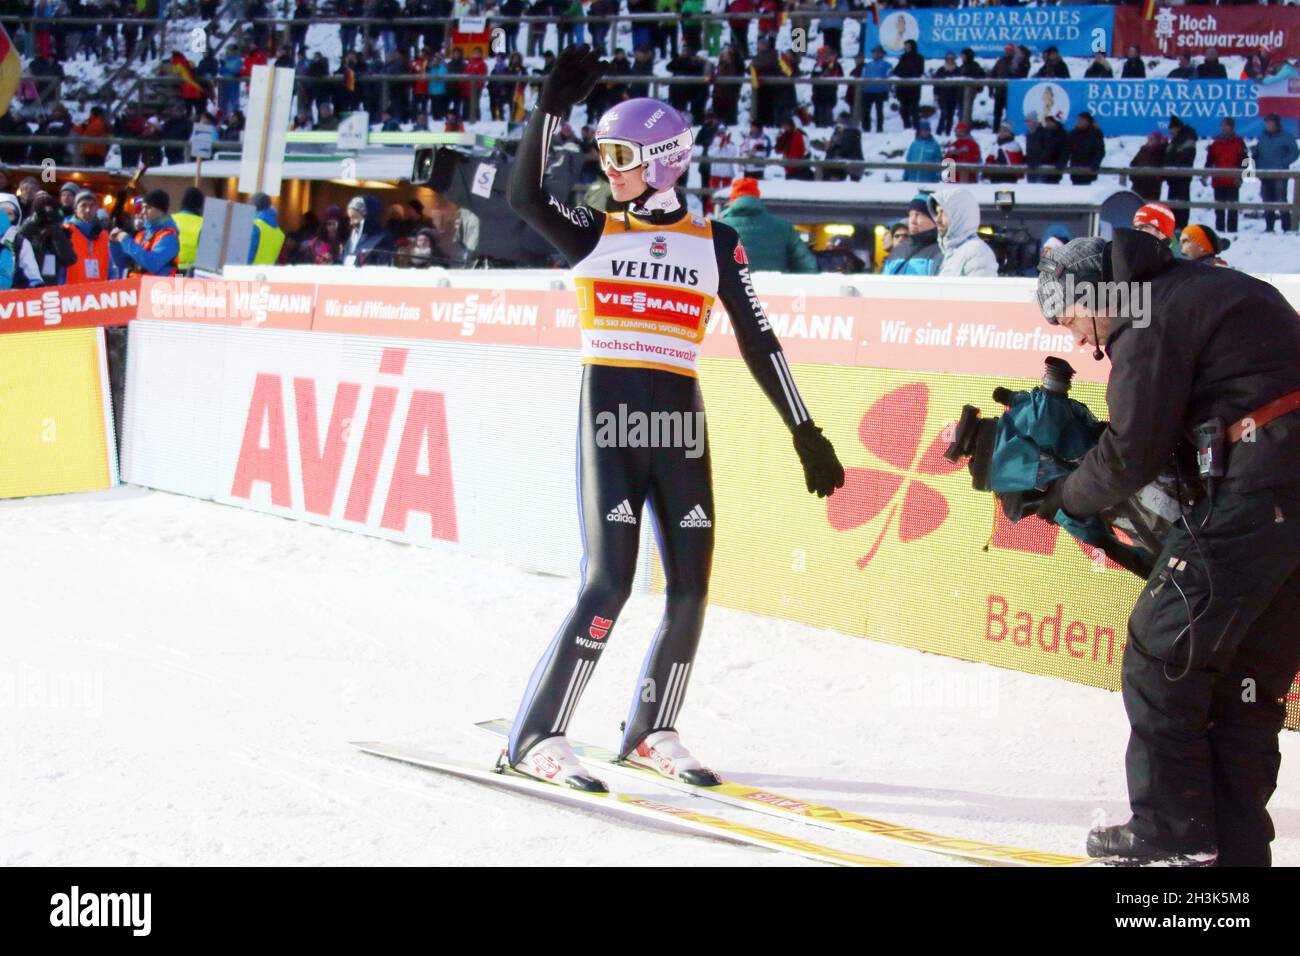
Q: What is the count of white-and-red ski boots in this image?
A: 2